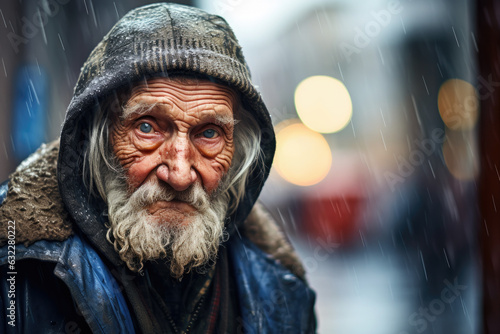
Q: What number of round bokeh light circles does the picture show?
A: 4